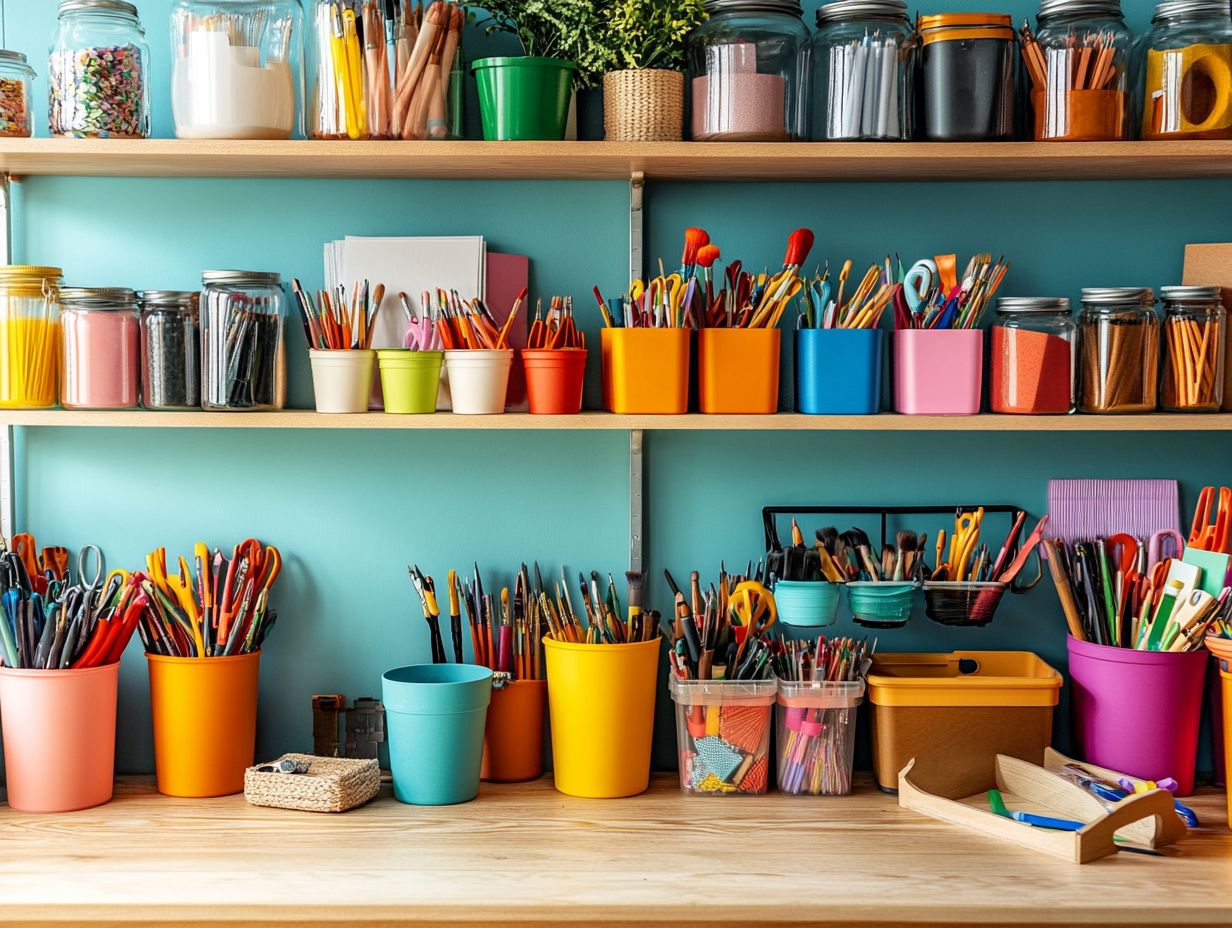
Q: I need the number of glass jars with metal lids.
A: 13